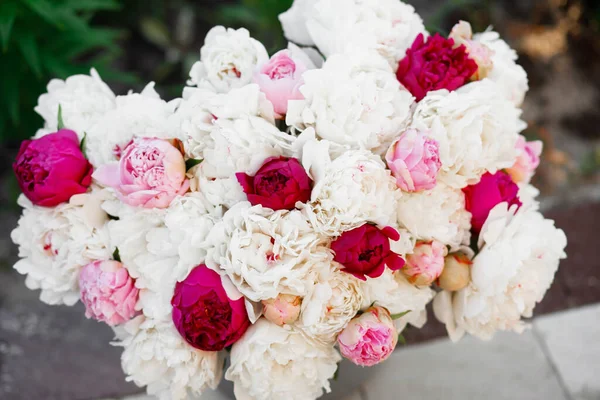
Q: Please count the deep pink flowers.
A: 6